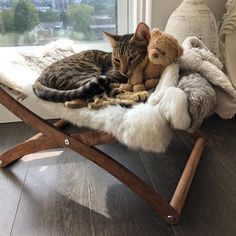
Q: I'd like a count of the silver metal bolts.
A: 3